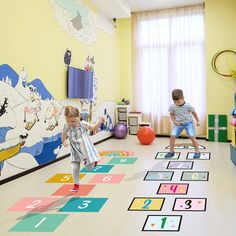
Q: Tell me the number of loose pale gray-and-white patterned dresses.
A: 1